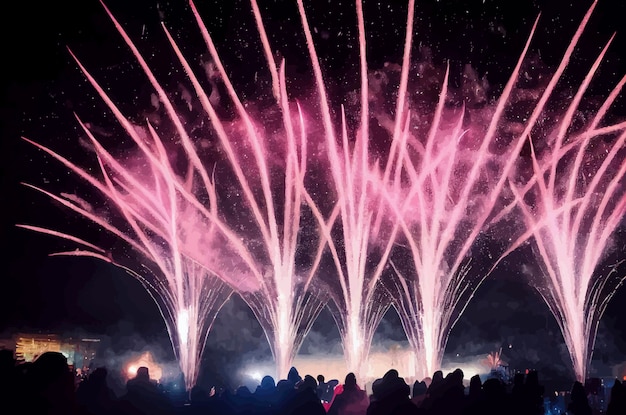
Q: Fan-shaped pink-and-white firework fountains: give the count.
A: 5